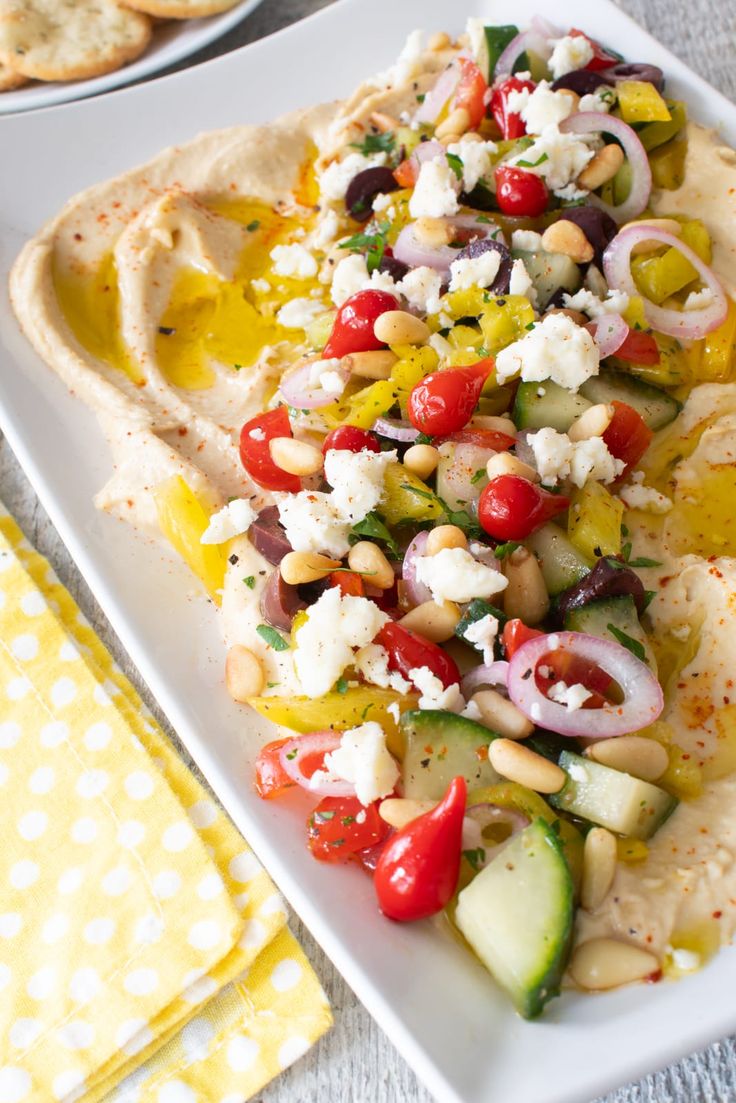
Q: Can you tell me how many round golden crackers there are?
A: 3